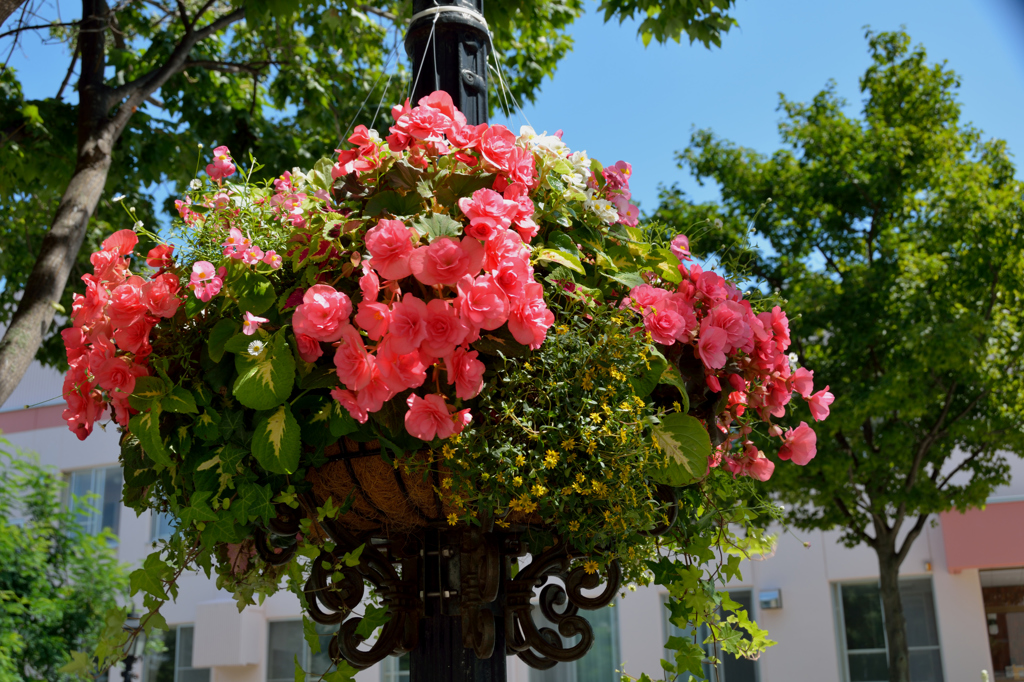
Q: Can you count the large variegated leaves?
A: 3